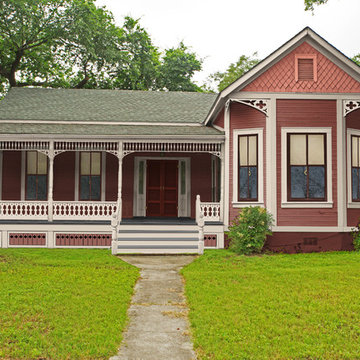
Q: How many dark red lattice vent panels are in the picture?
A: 3